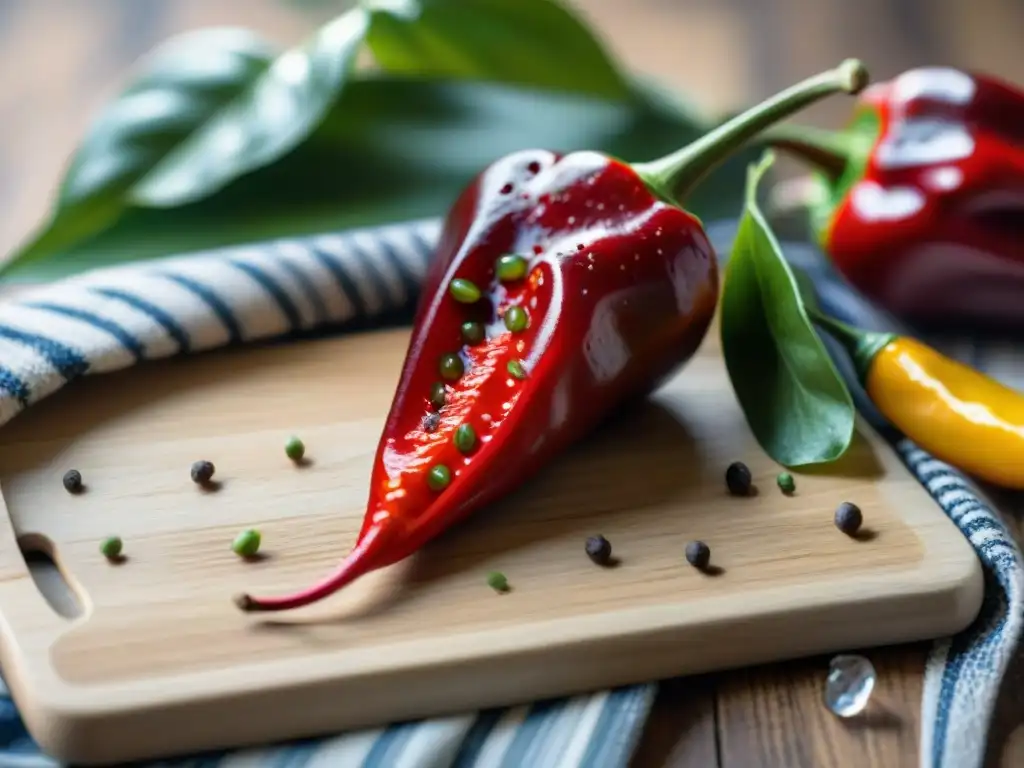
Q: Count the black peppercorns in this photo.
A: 6